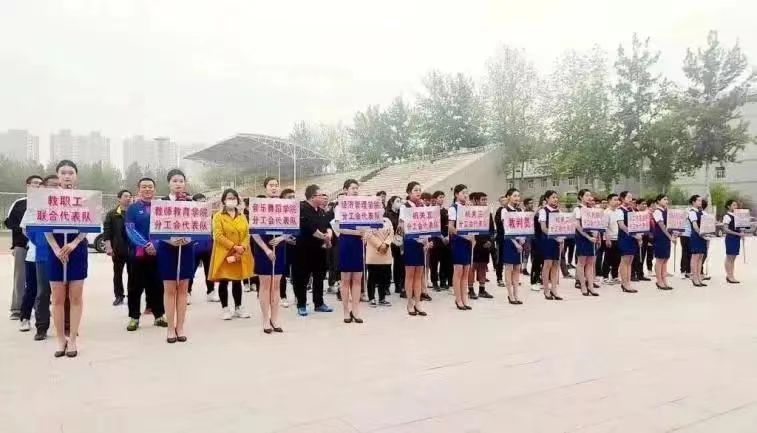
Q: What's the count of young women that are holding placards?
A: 13